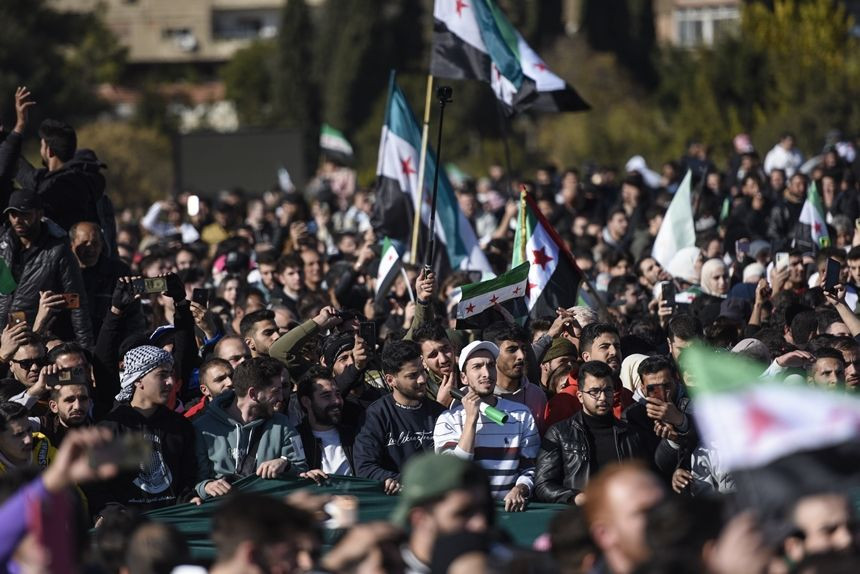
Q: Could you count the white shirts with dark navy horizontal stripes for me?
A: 1